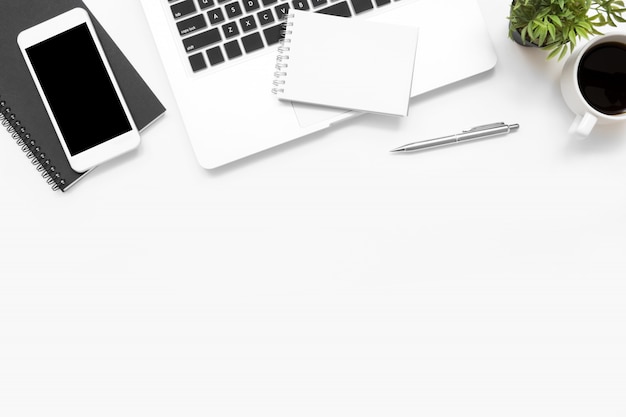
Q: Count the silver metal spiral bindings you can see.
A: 2